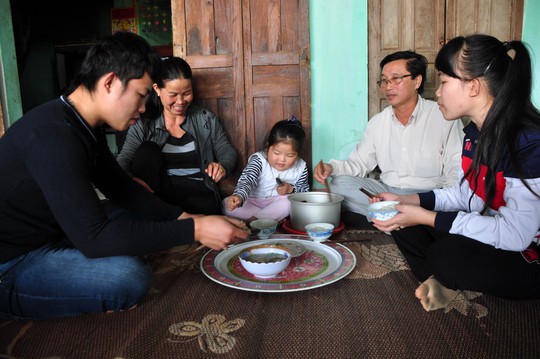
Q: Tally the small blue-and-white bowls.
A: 3